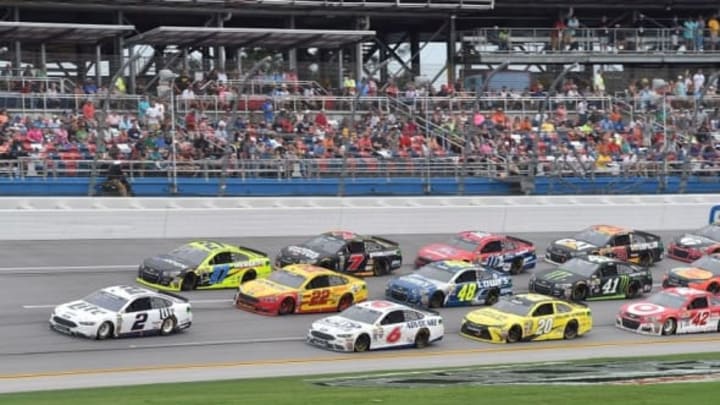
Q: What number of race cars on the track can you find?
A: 13